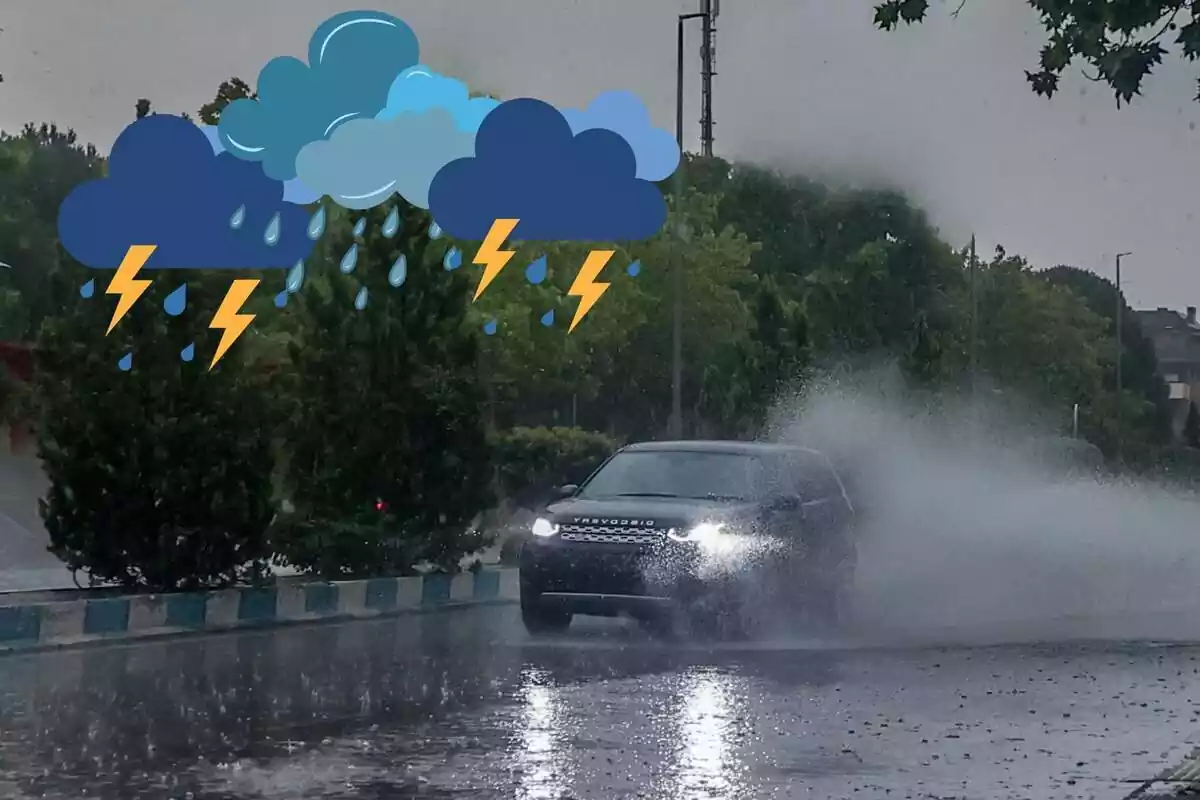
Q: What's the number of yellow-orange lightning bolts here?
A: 4